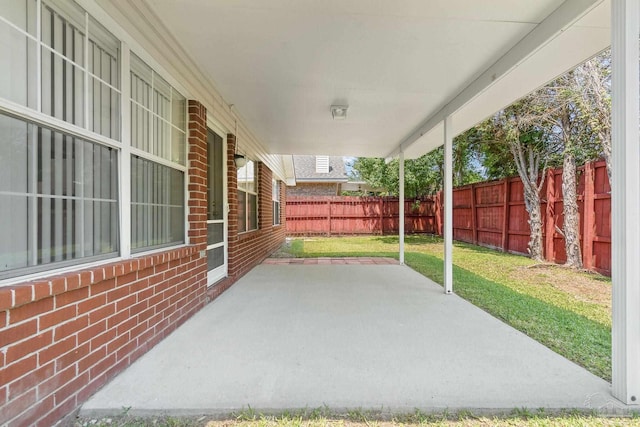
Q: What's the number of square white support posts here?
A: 3